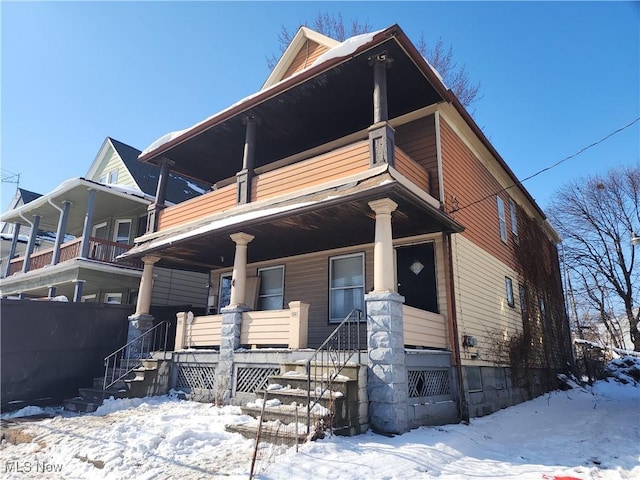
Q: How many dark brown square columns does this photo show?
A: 3